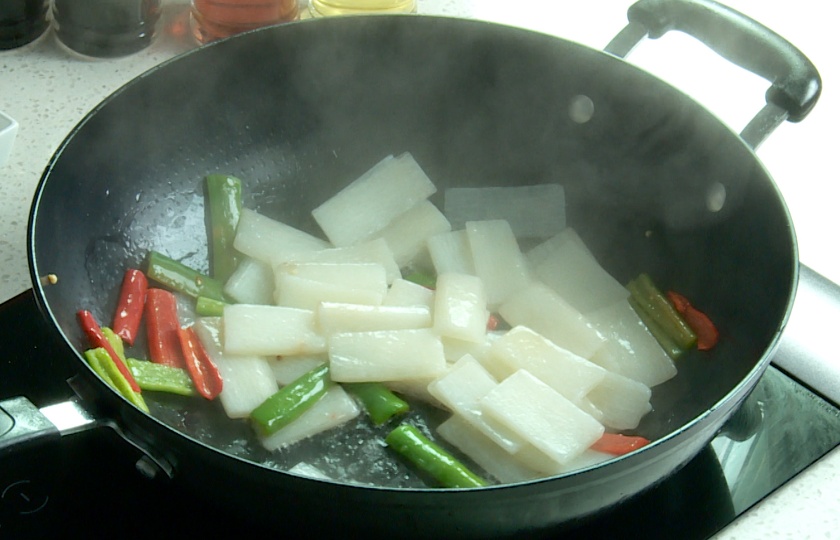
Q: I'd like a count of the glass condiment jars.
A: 4